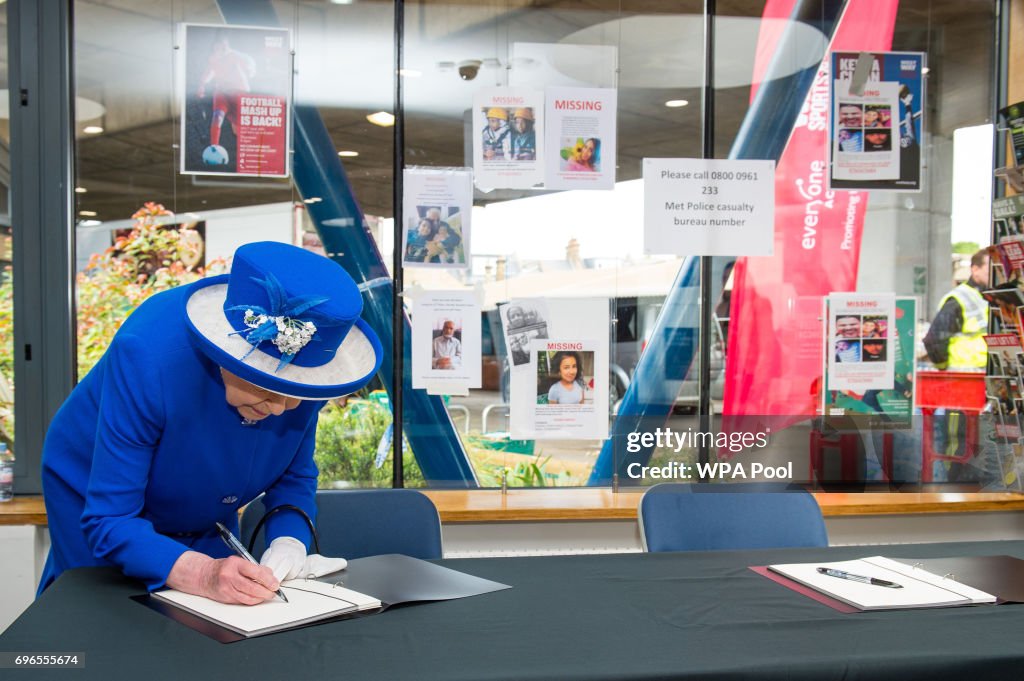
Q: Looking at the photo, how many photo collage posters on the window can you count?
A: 2